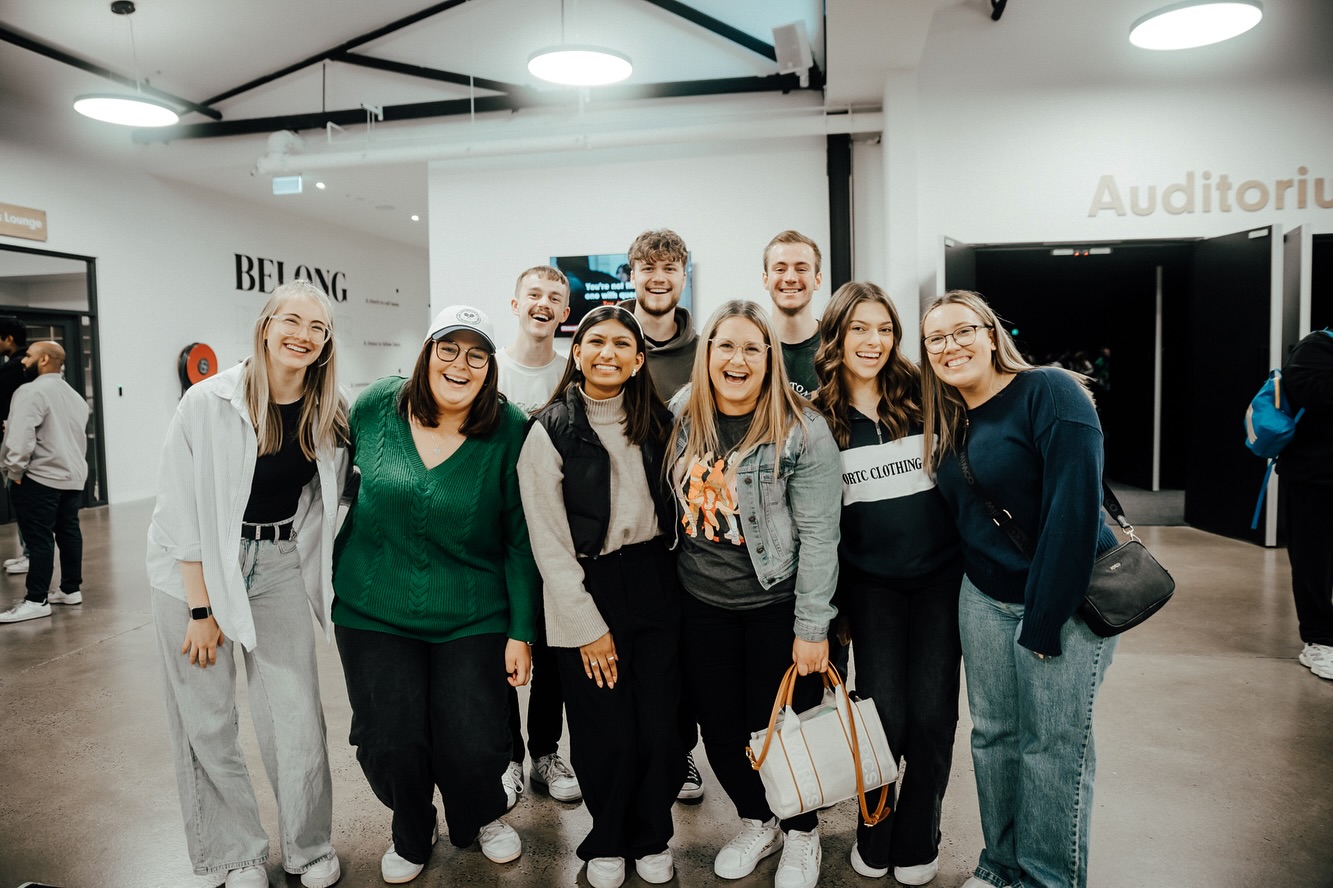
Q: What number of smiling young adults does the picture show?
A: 9